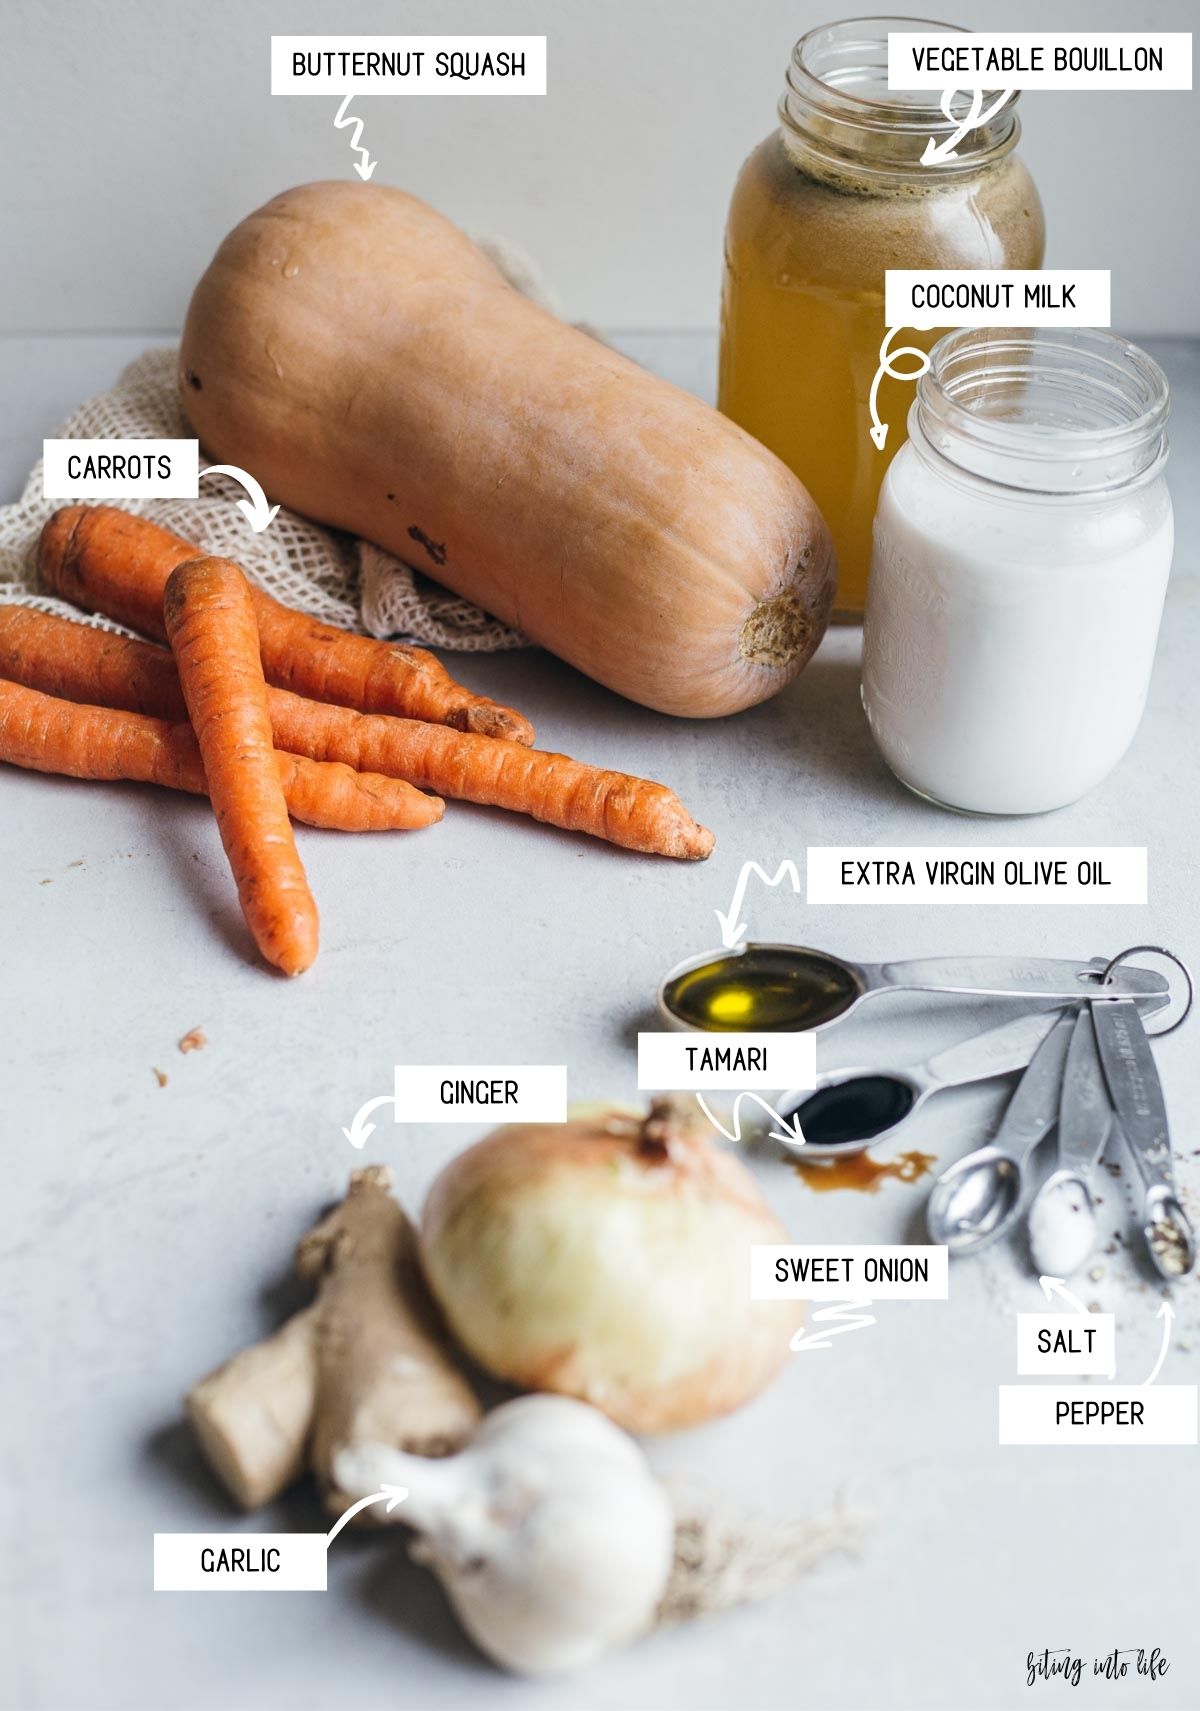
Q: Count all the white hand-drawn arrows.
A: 11